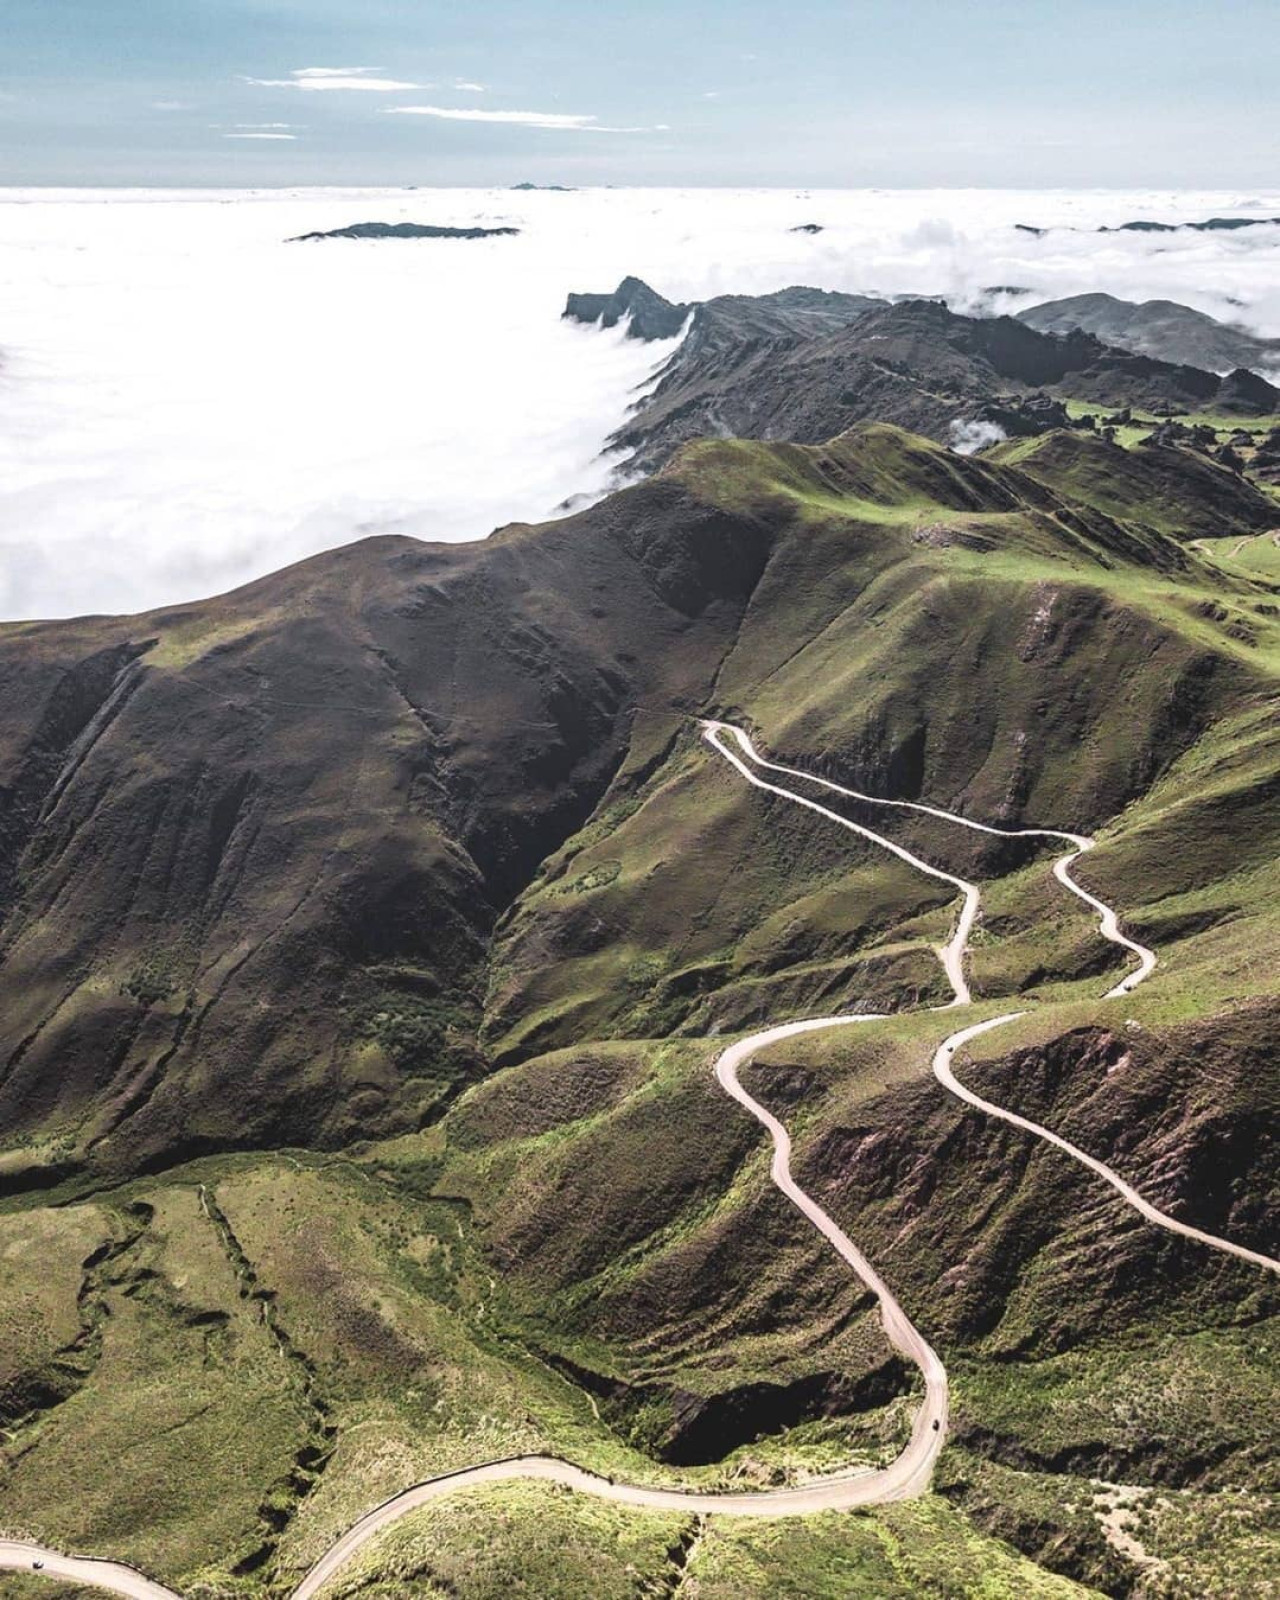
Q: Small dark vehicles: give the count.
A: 4